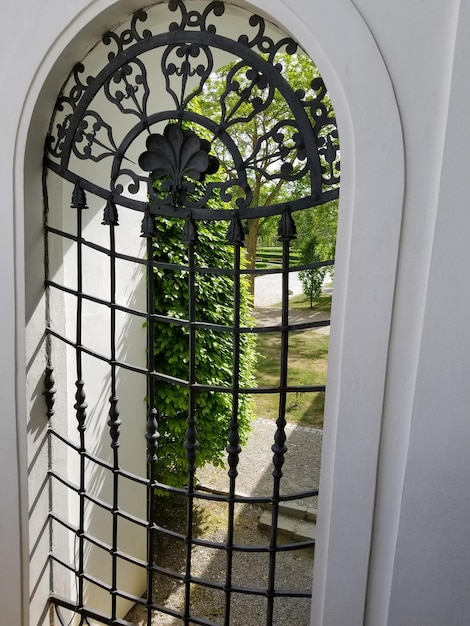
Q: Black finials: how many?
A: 6